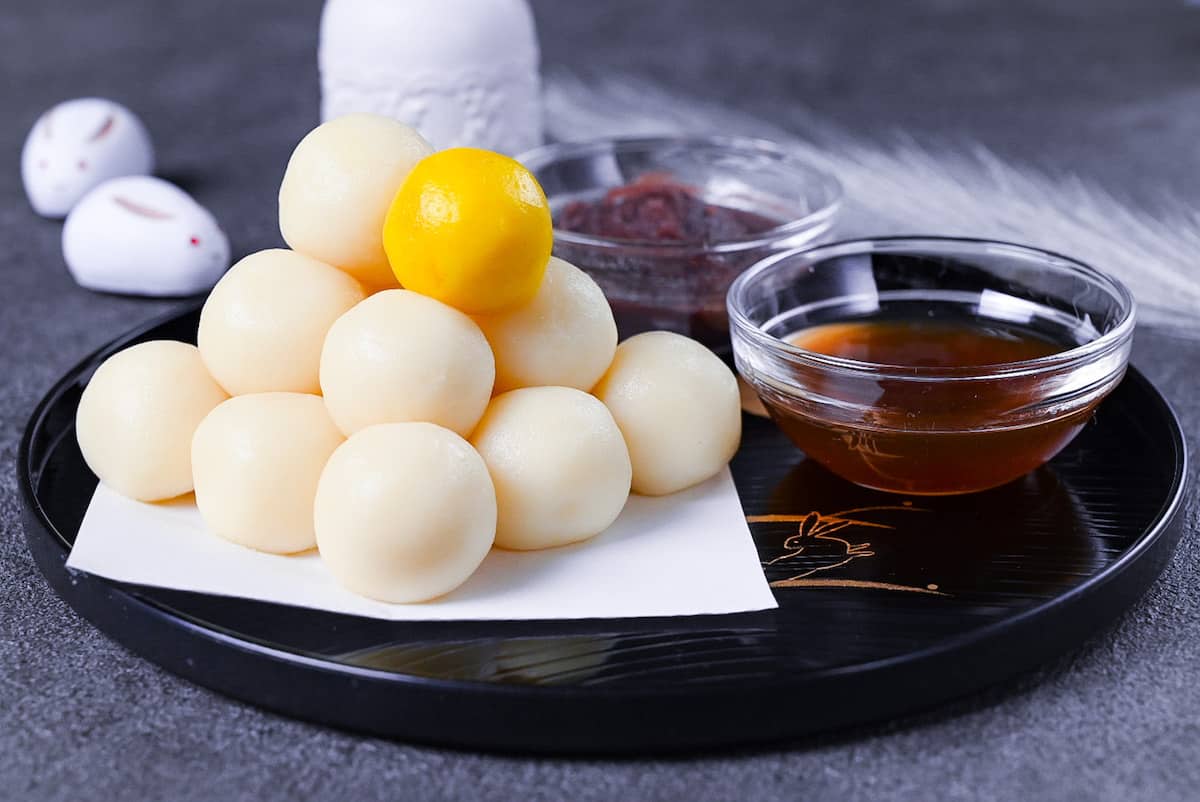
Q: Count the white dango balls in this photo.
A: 9